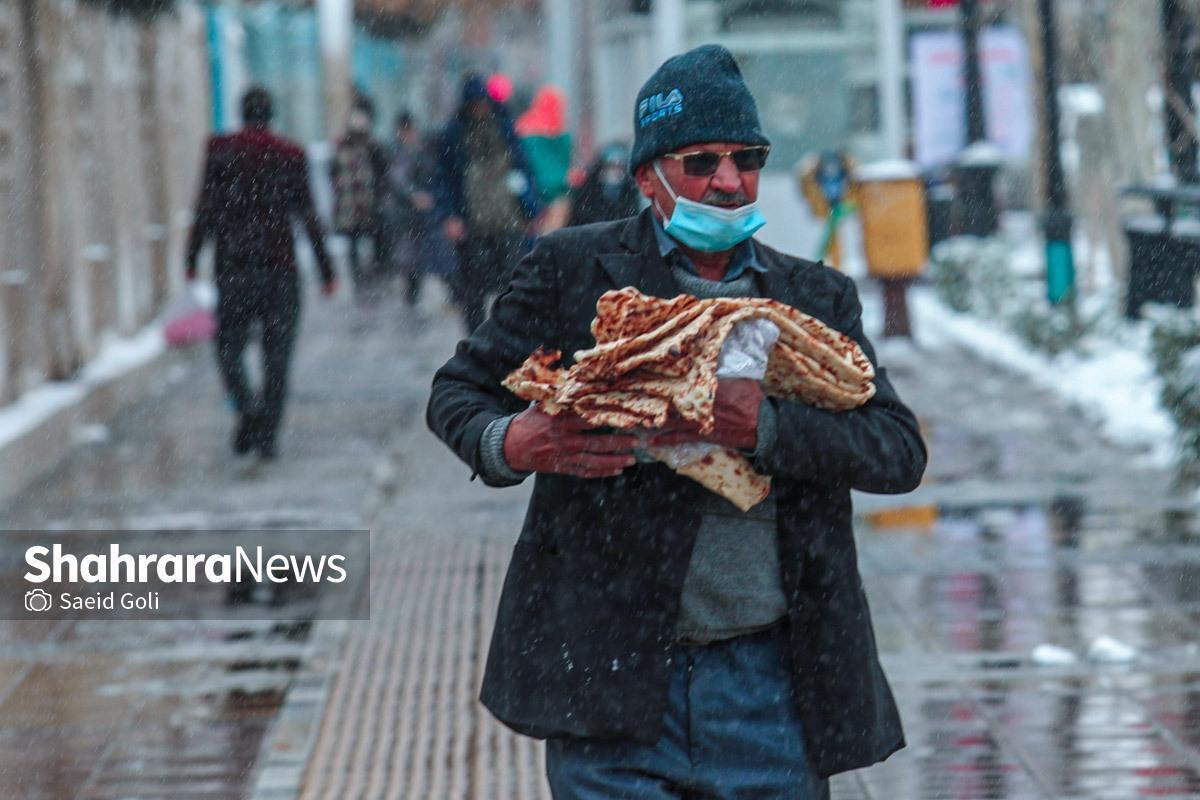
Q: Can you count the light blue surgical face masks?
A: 1